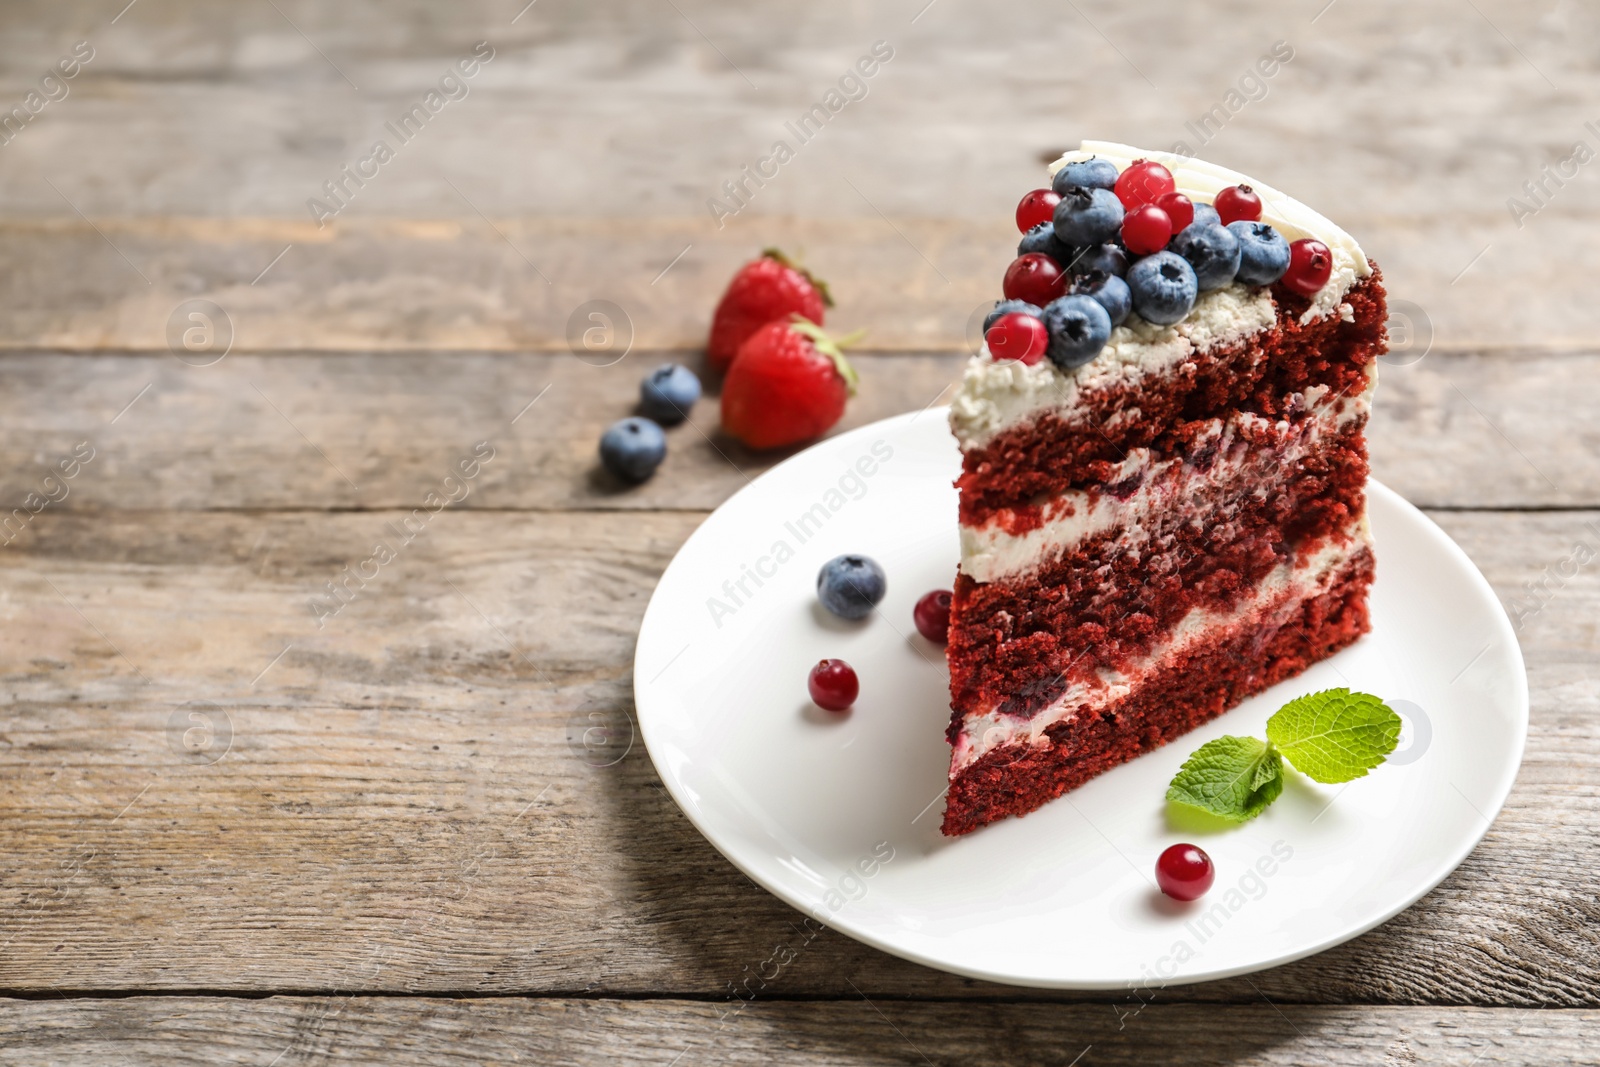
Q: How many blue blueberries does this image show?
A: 14